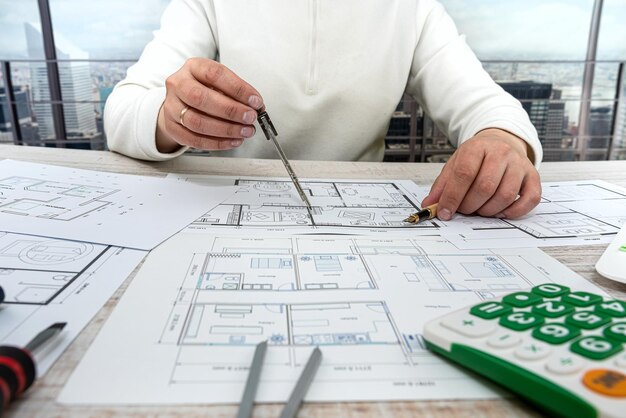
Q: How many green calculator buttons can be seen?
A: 11